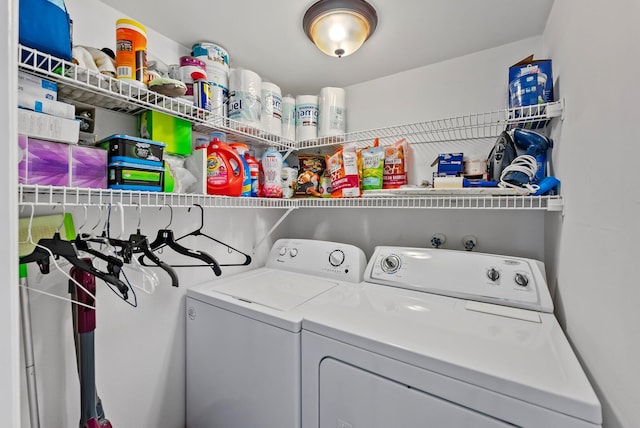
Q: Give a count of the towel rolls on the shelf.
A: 5